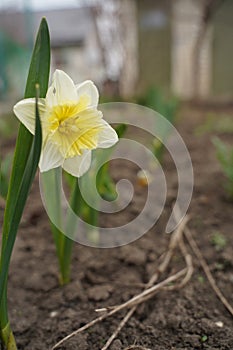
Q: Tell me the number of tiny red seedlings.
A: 0